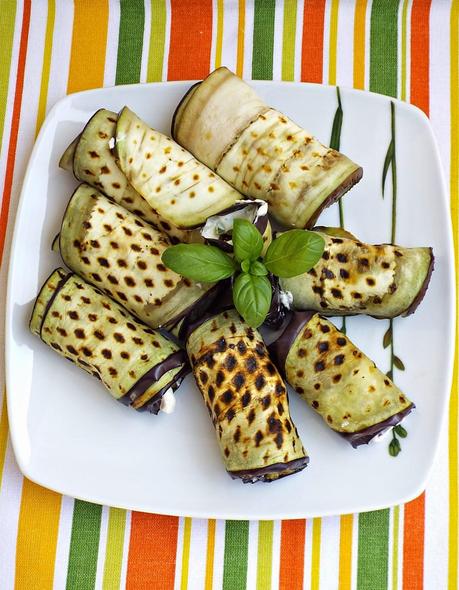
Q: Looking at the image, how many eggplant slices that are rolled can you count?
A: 7